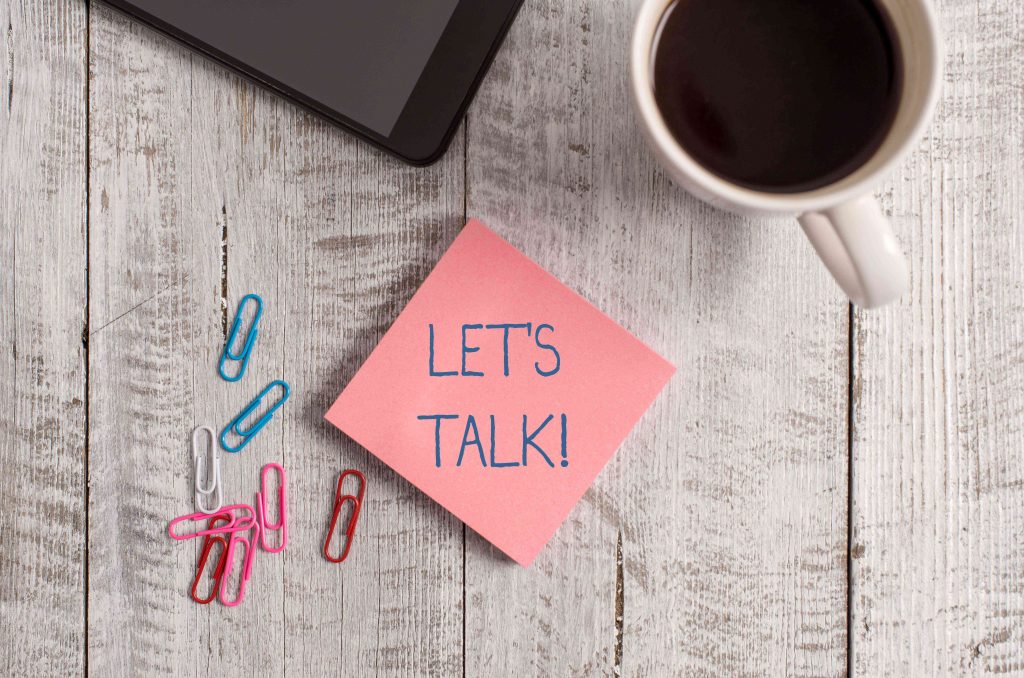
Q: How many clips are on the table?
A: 8